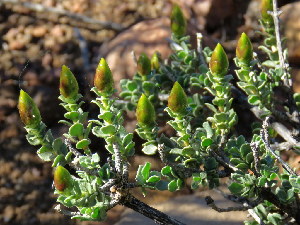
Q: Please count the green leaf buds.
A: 12